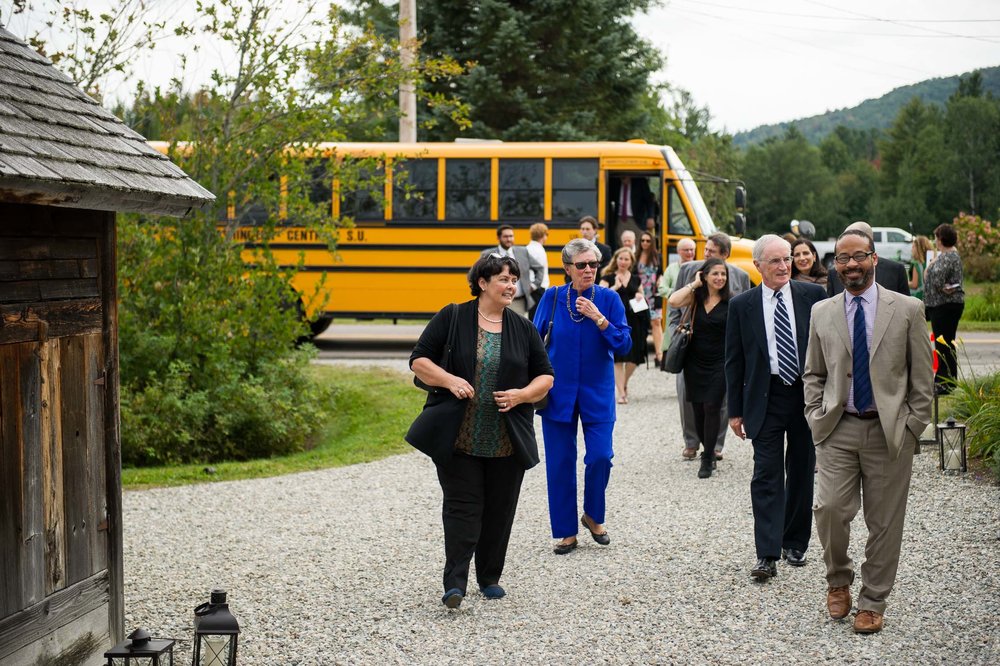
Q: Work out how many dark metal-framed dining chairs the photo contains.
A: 0